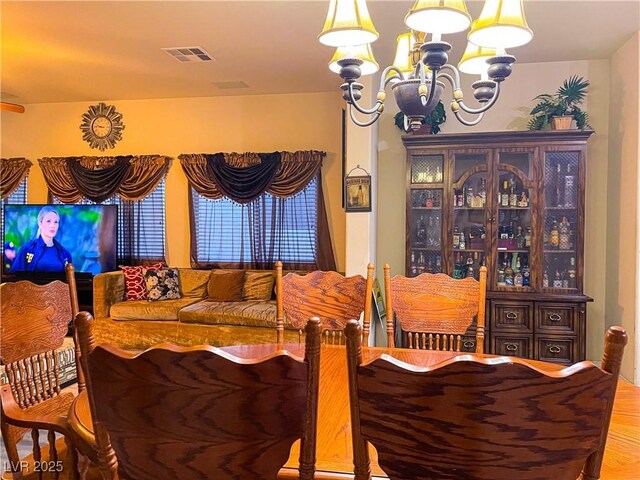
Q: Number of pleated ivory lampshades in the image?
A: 6